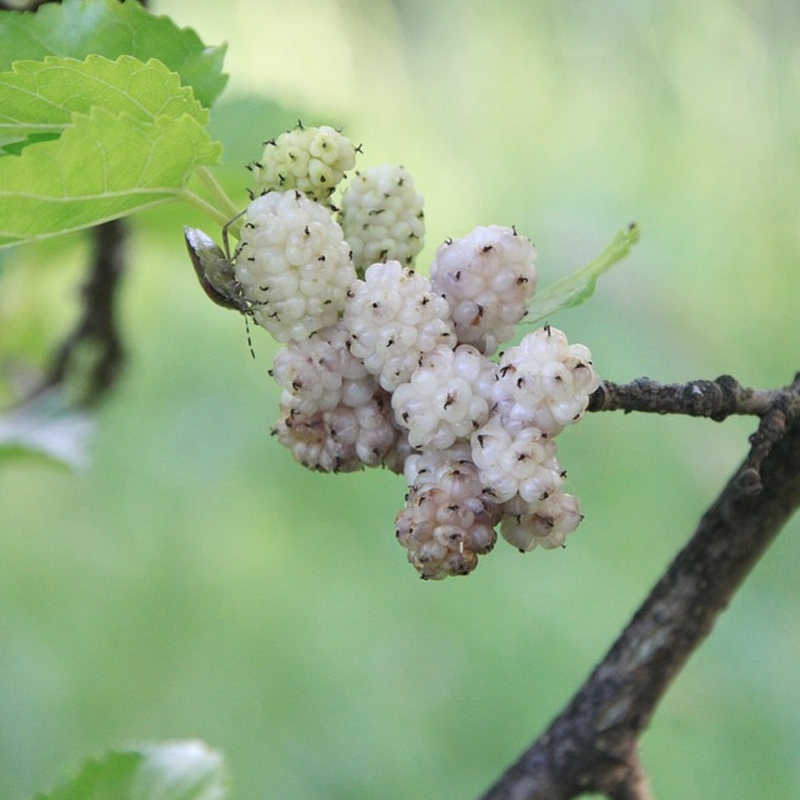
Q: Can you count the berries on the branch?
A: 12